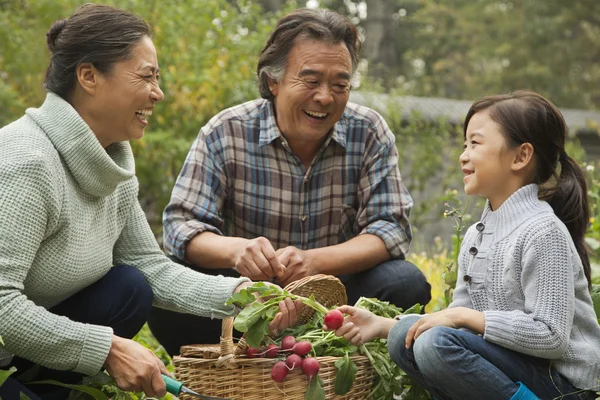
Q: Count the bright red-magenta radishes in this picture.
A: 8